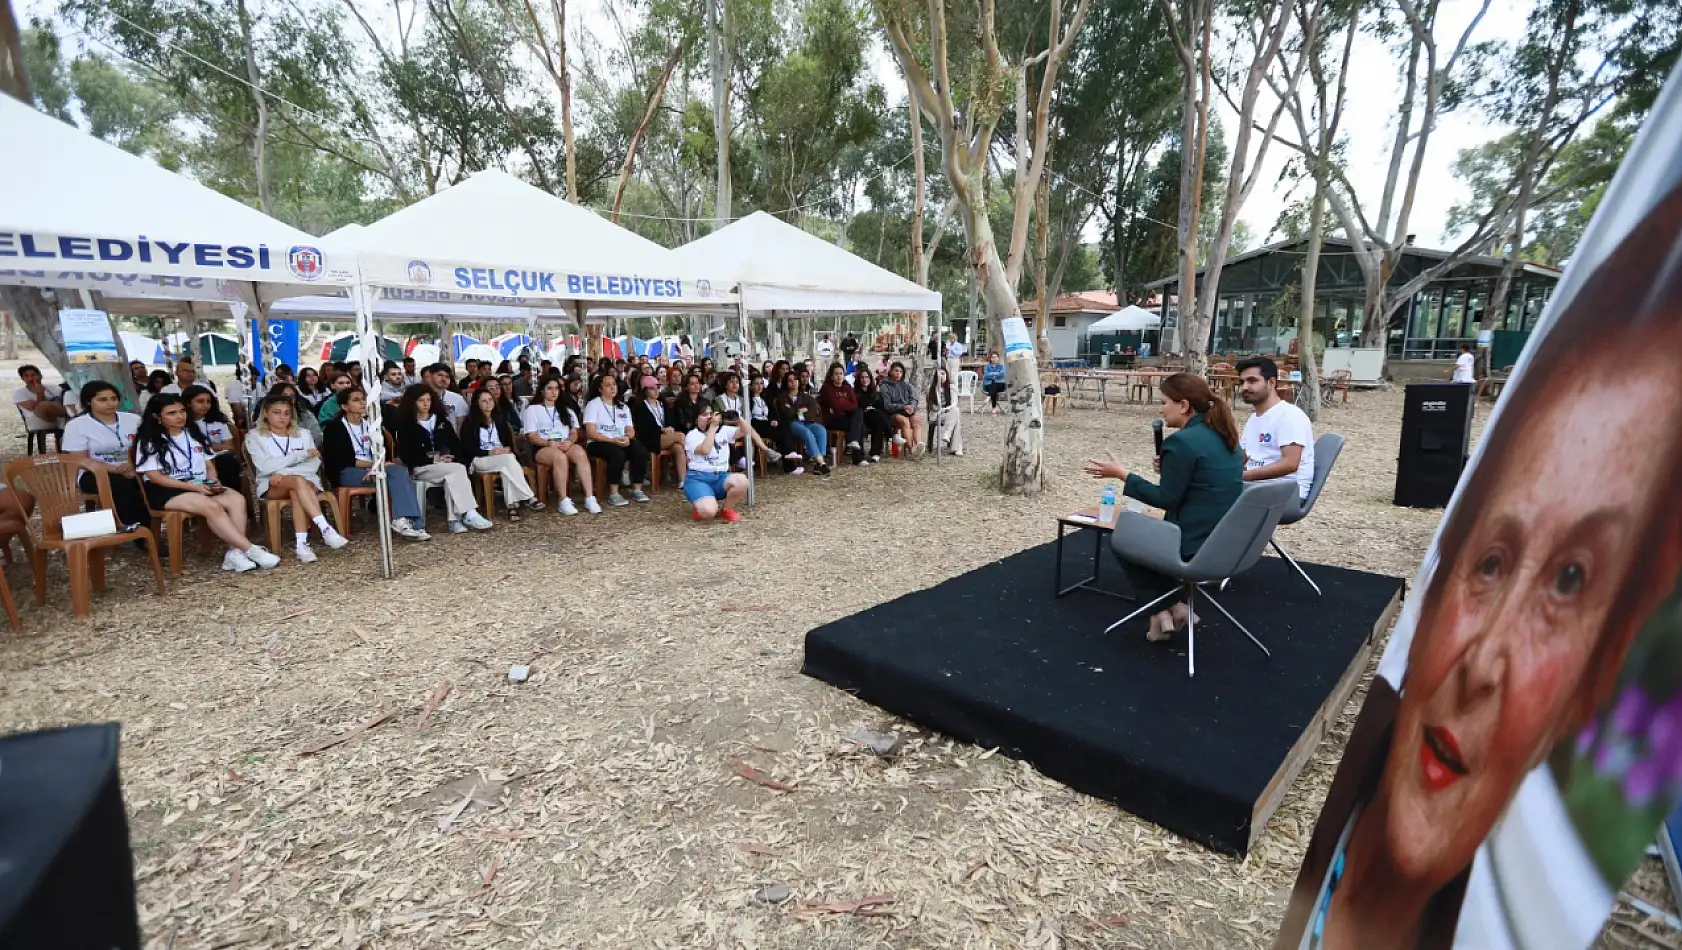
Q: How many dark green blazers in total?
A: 1